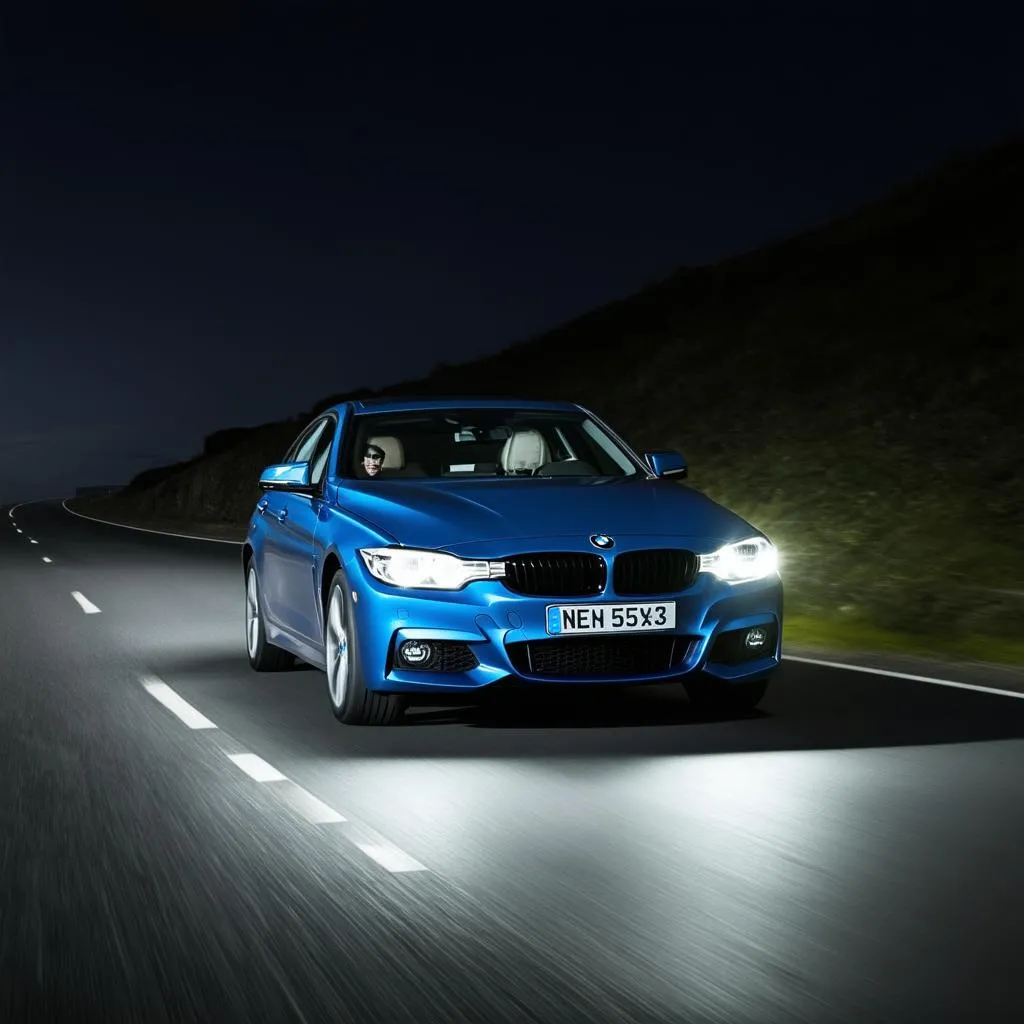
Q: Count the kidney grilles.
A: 2